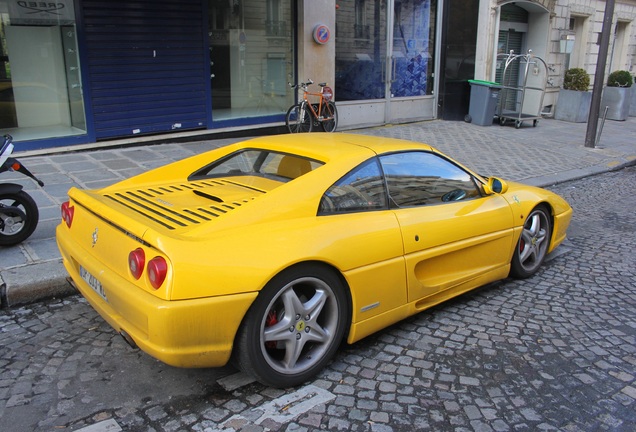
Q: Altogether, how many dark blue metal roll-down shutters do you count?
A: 1